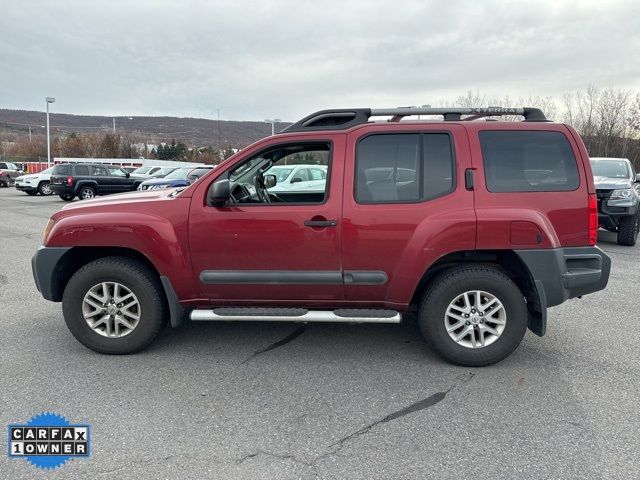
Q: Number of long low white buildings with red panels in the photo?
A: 1